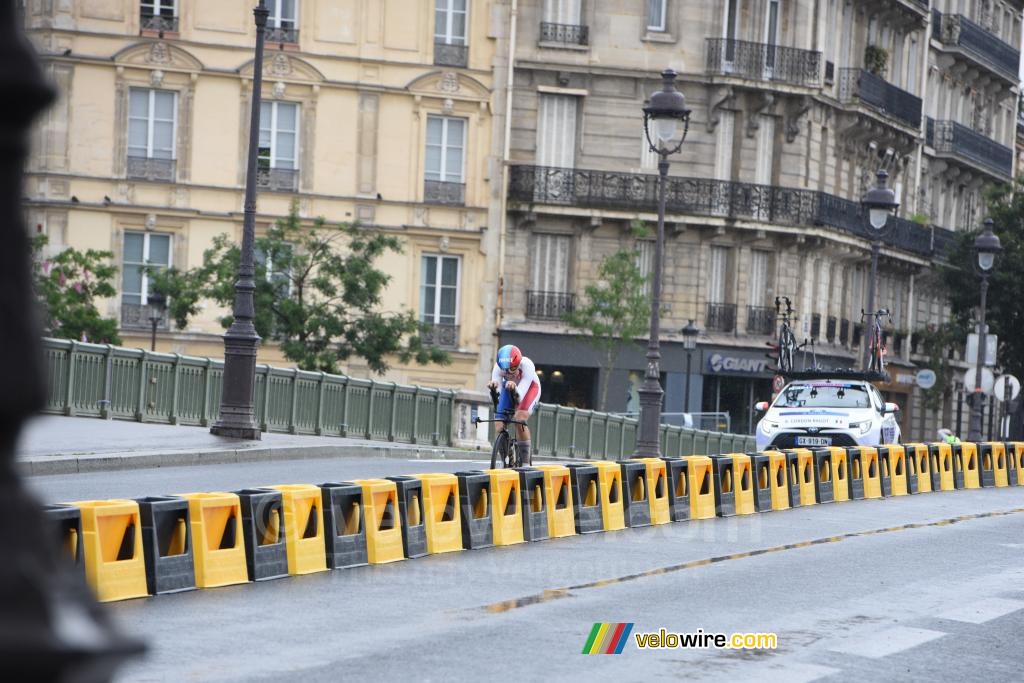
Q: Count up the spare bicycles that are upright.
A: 2